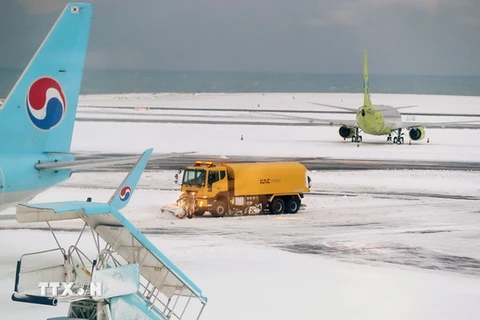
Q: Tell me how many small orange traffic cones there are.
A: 5